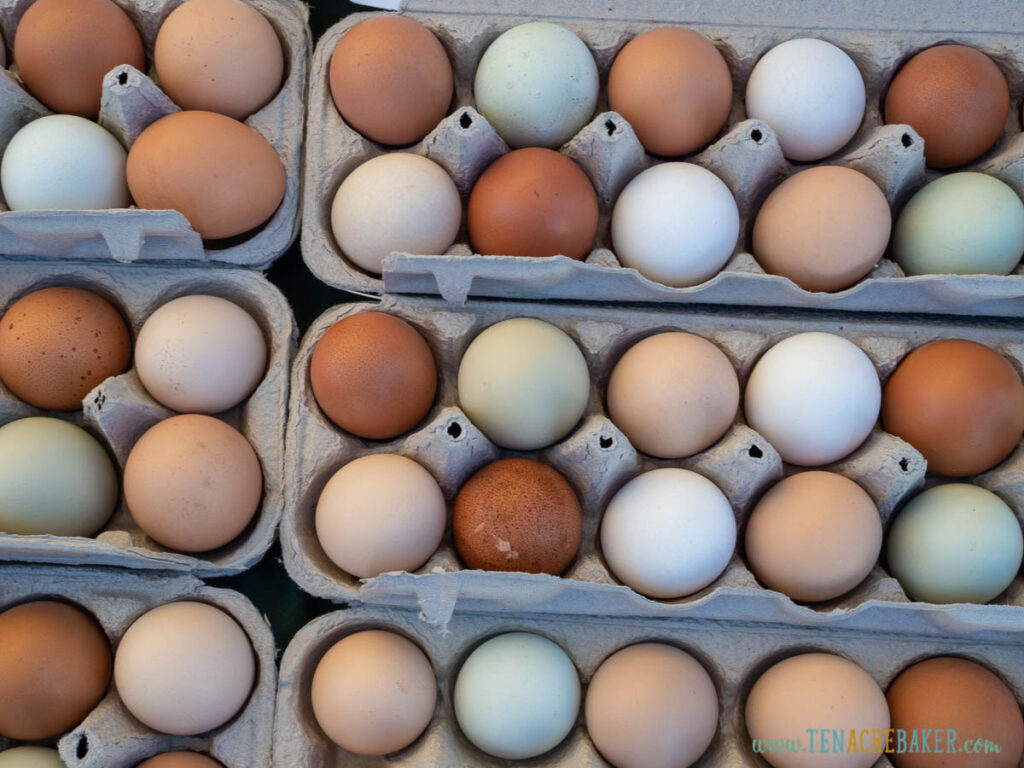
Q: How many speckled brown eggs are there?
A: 2